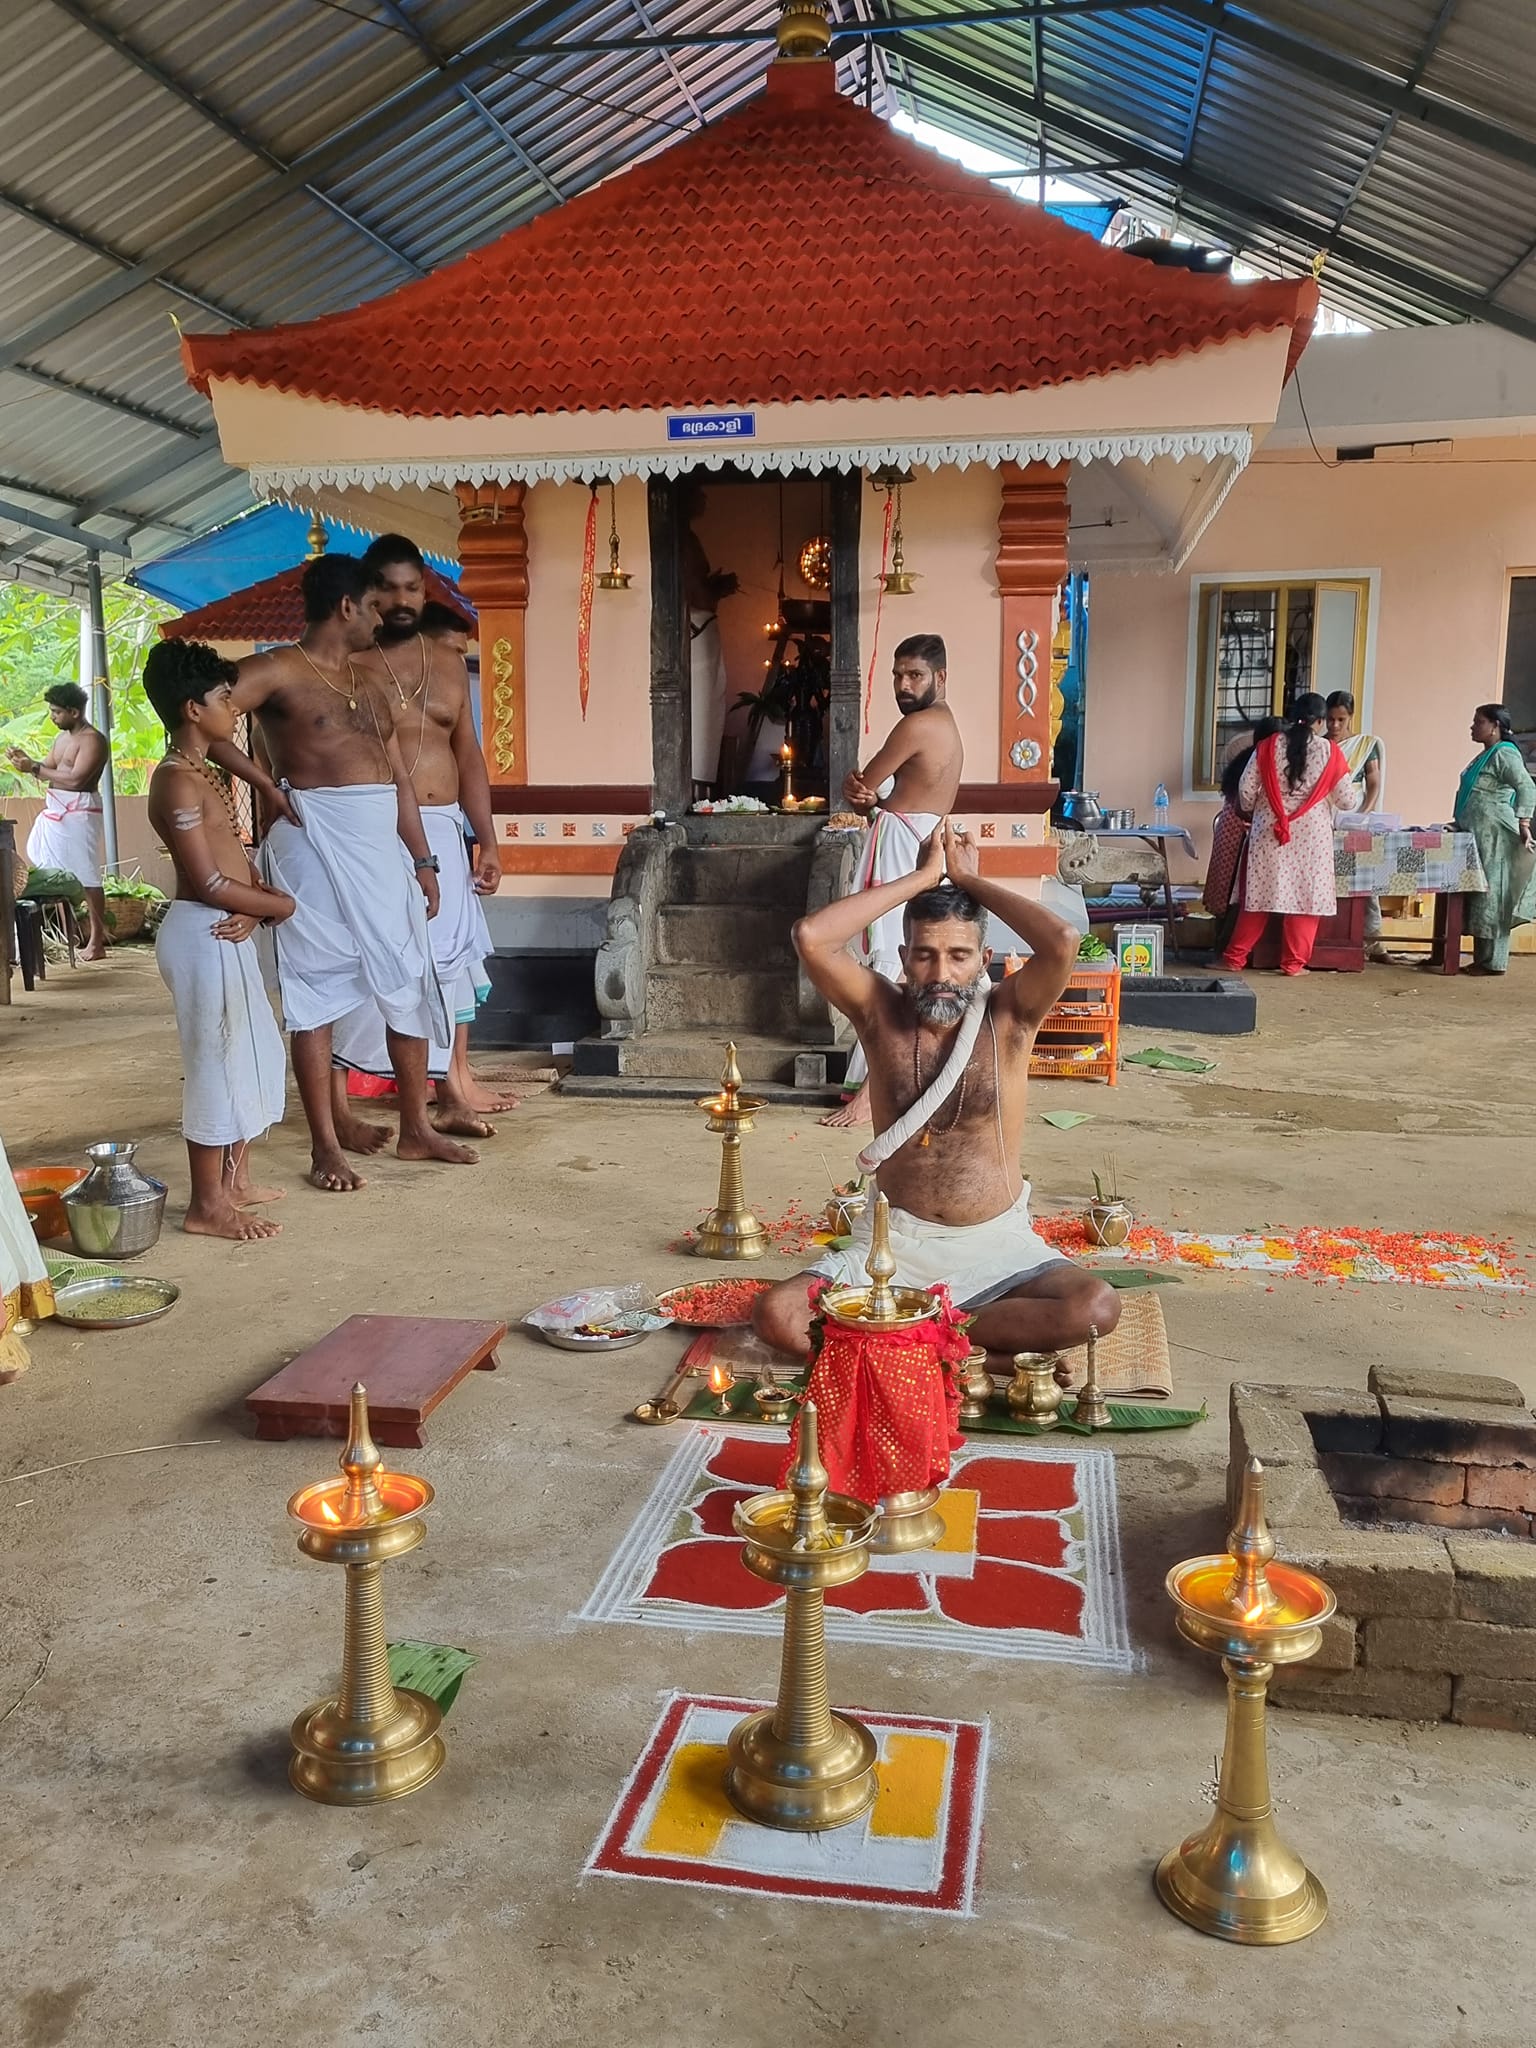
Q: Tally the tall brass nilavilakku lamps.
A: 5